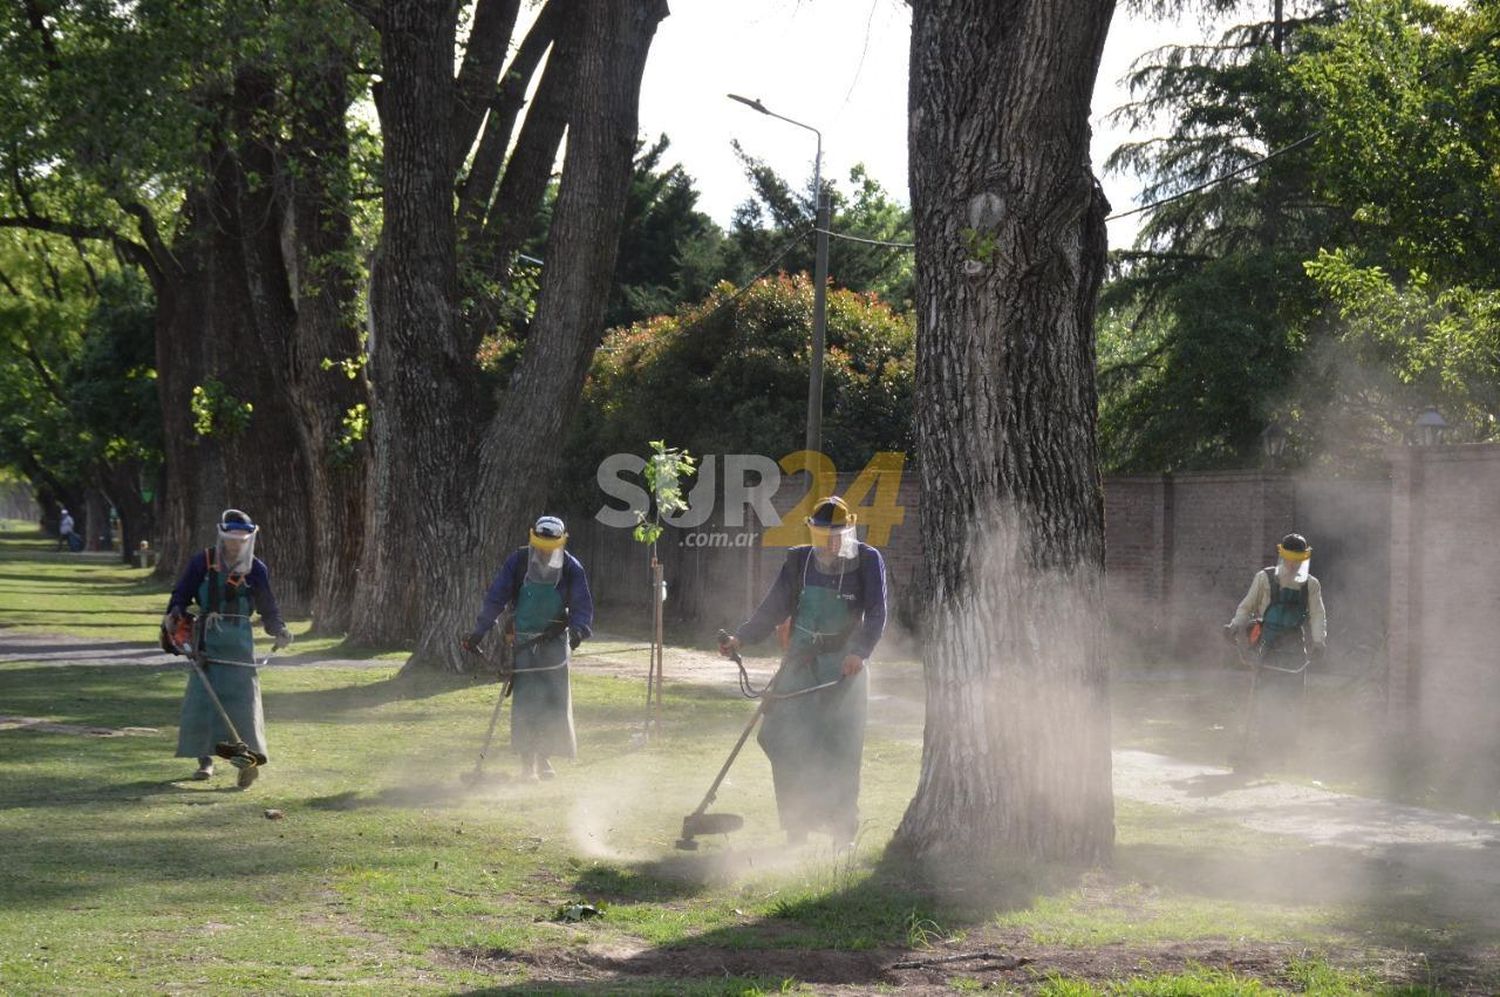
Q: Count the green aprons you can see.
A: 4